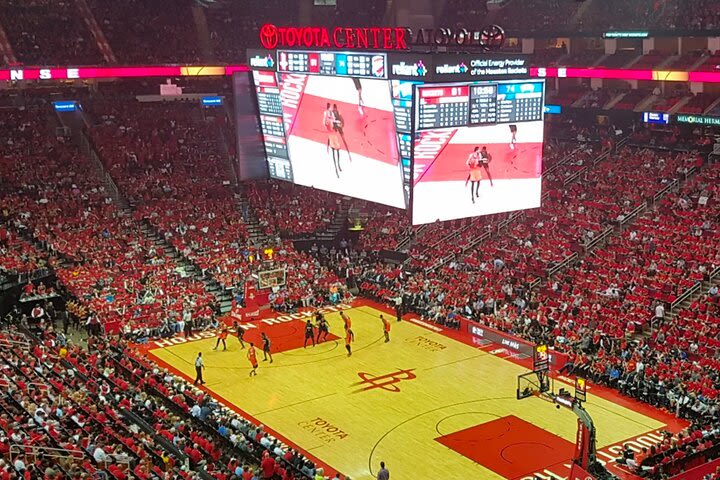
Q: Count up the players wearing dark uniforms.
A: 5